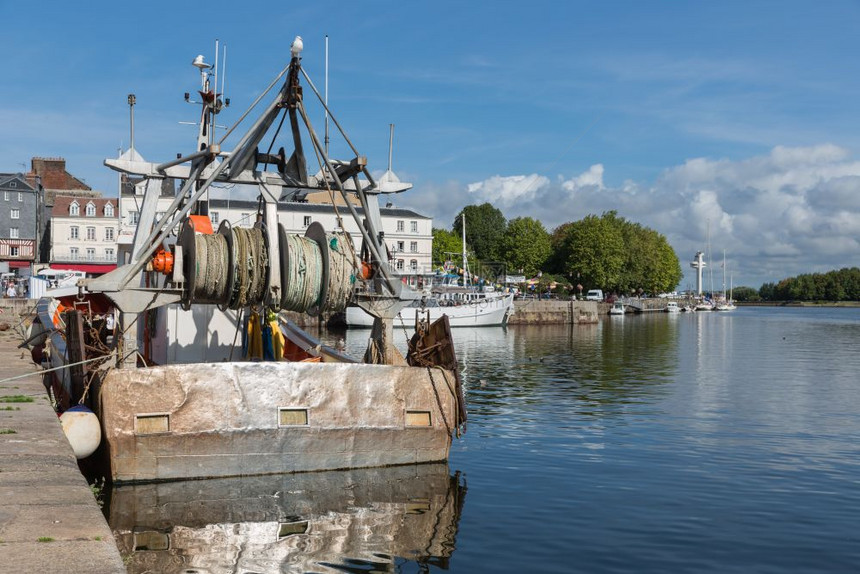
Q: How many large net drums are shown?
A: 4